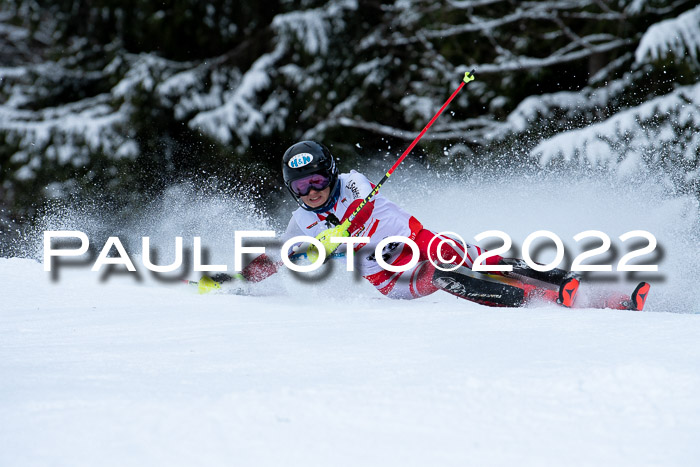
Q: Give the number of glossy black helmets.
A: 1